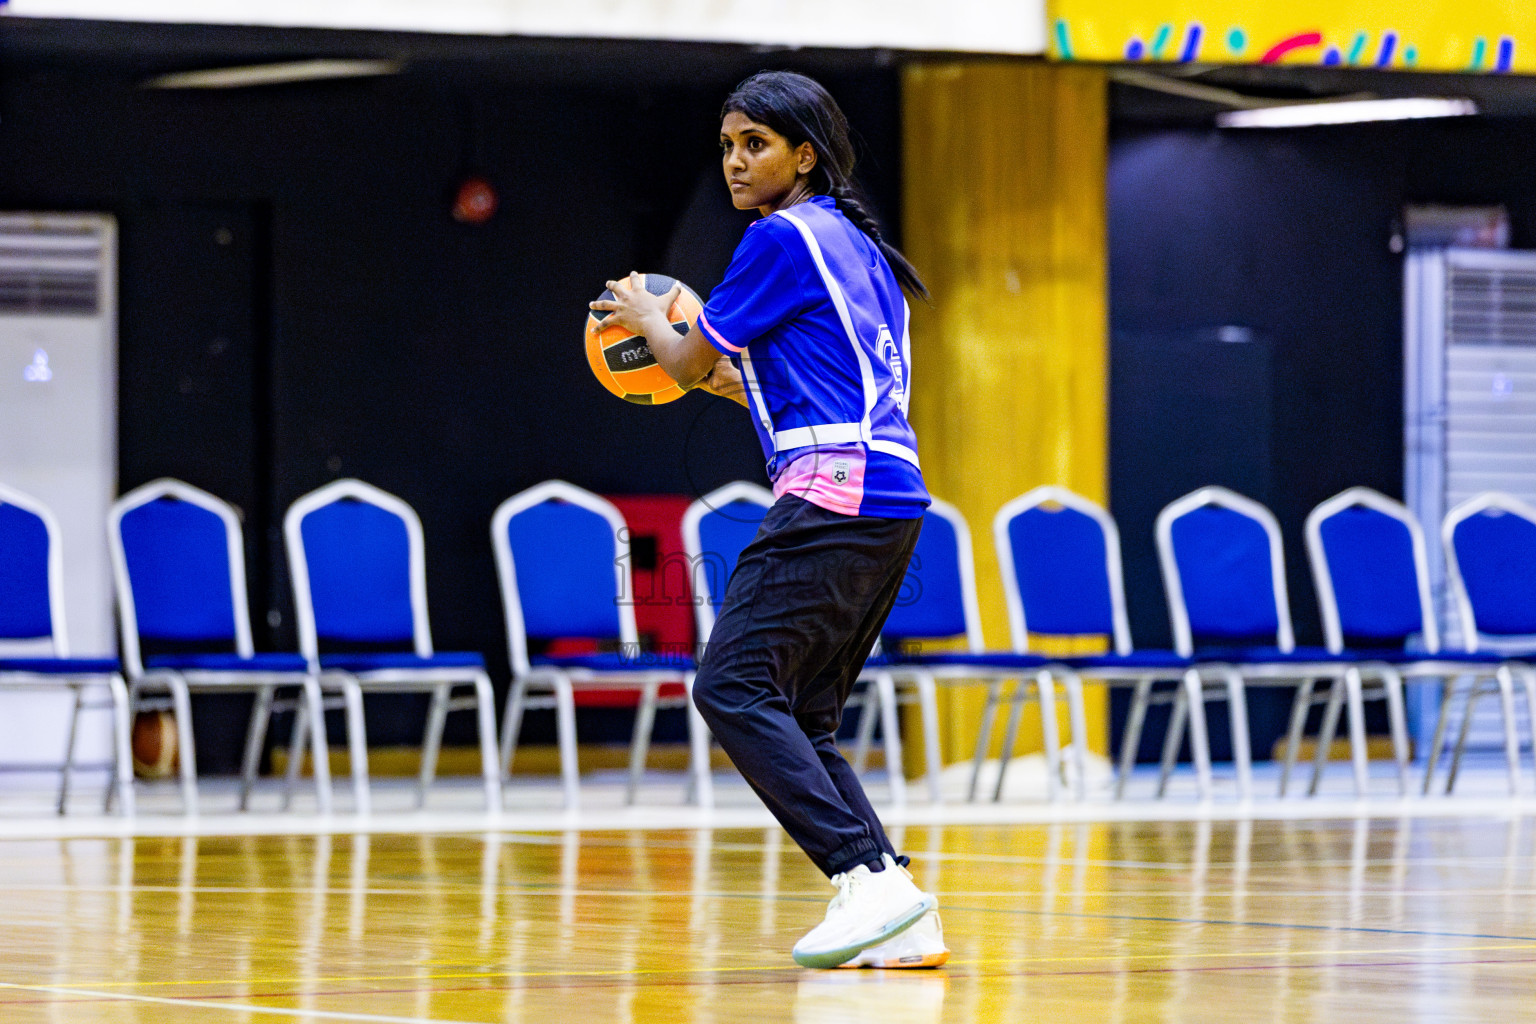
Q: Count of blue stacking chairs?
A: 10